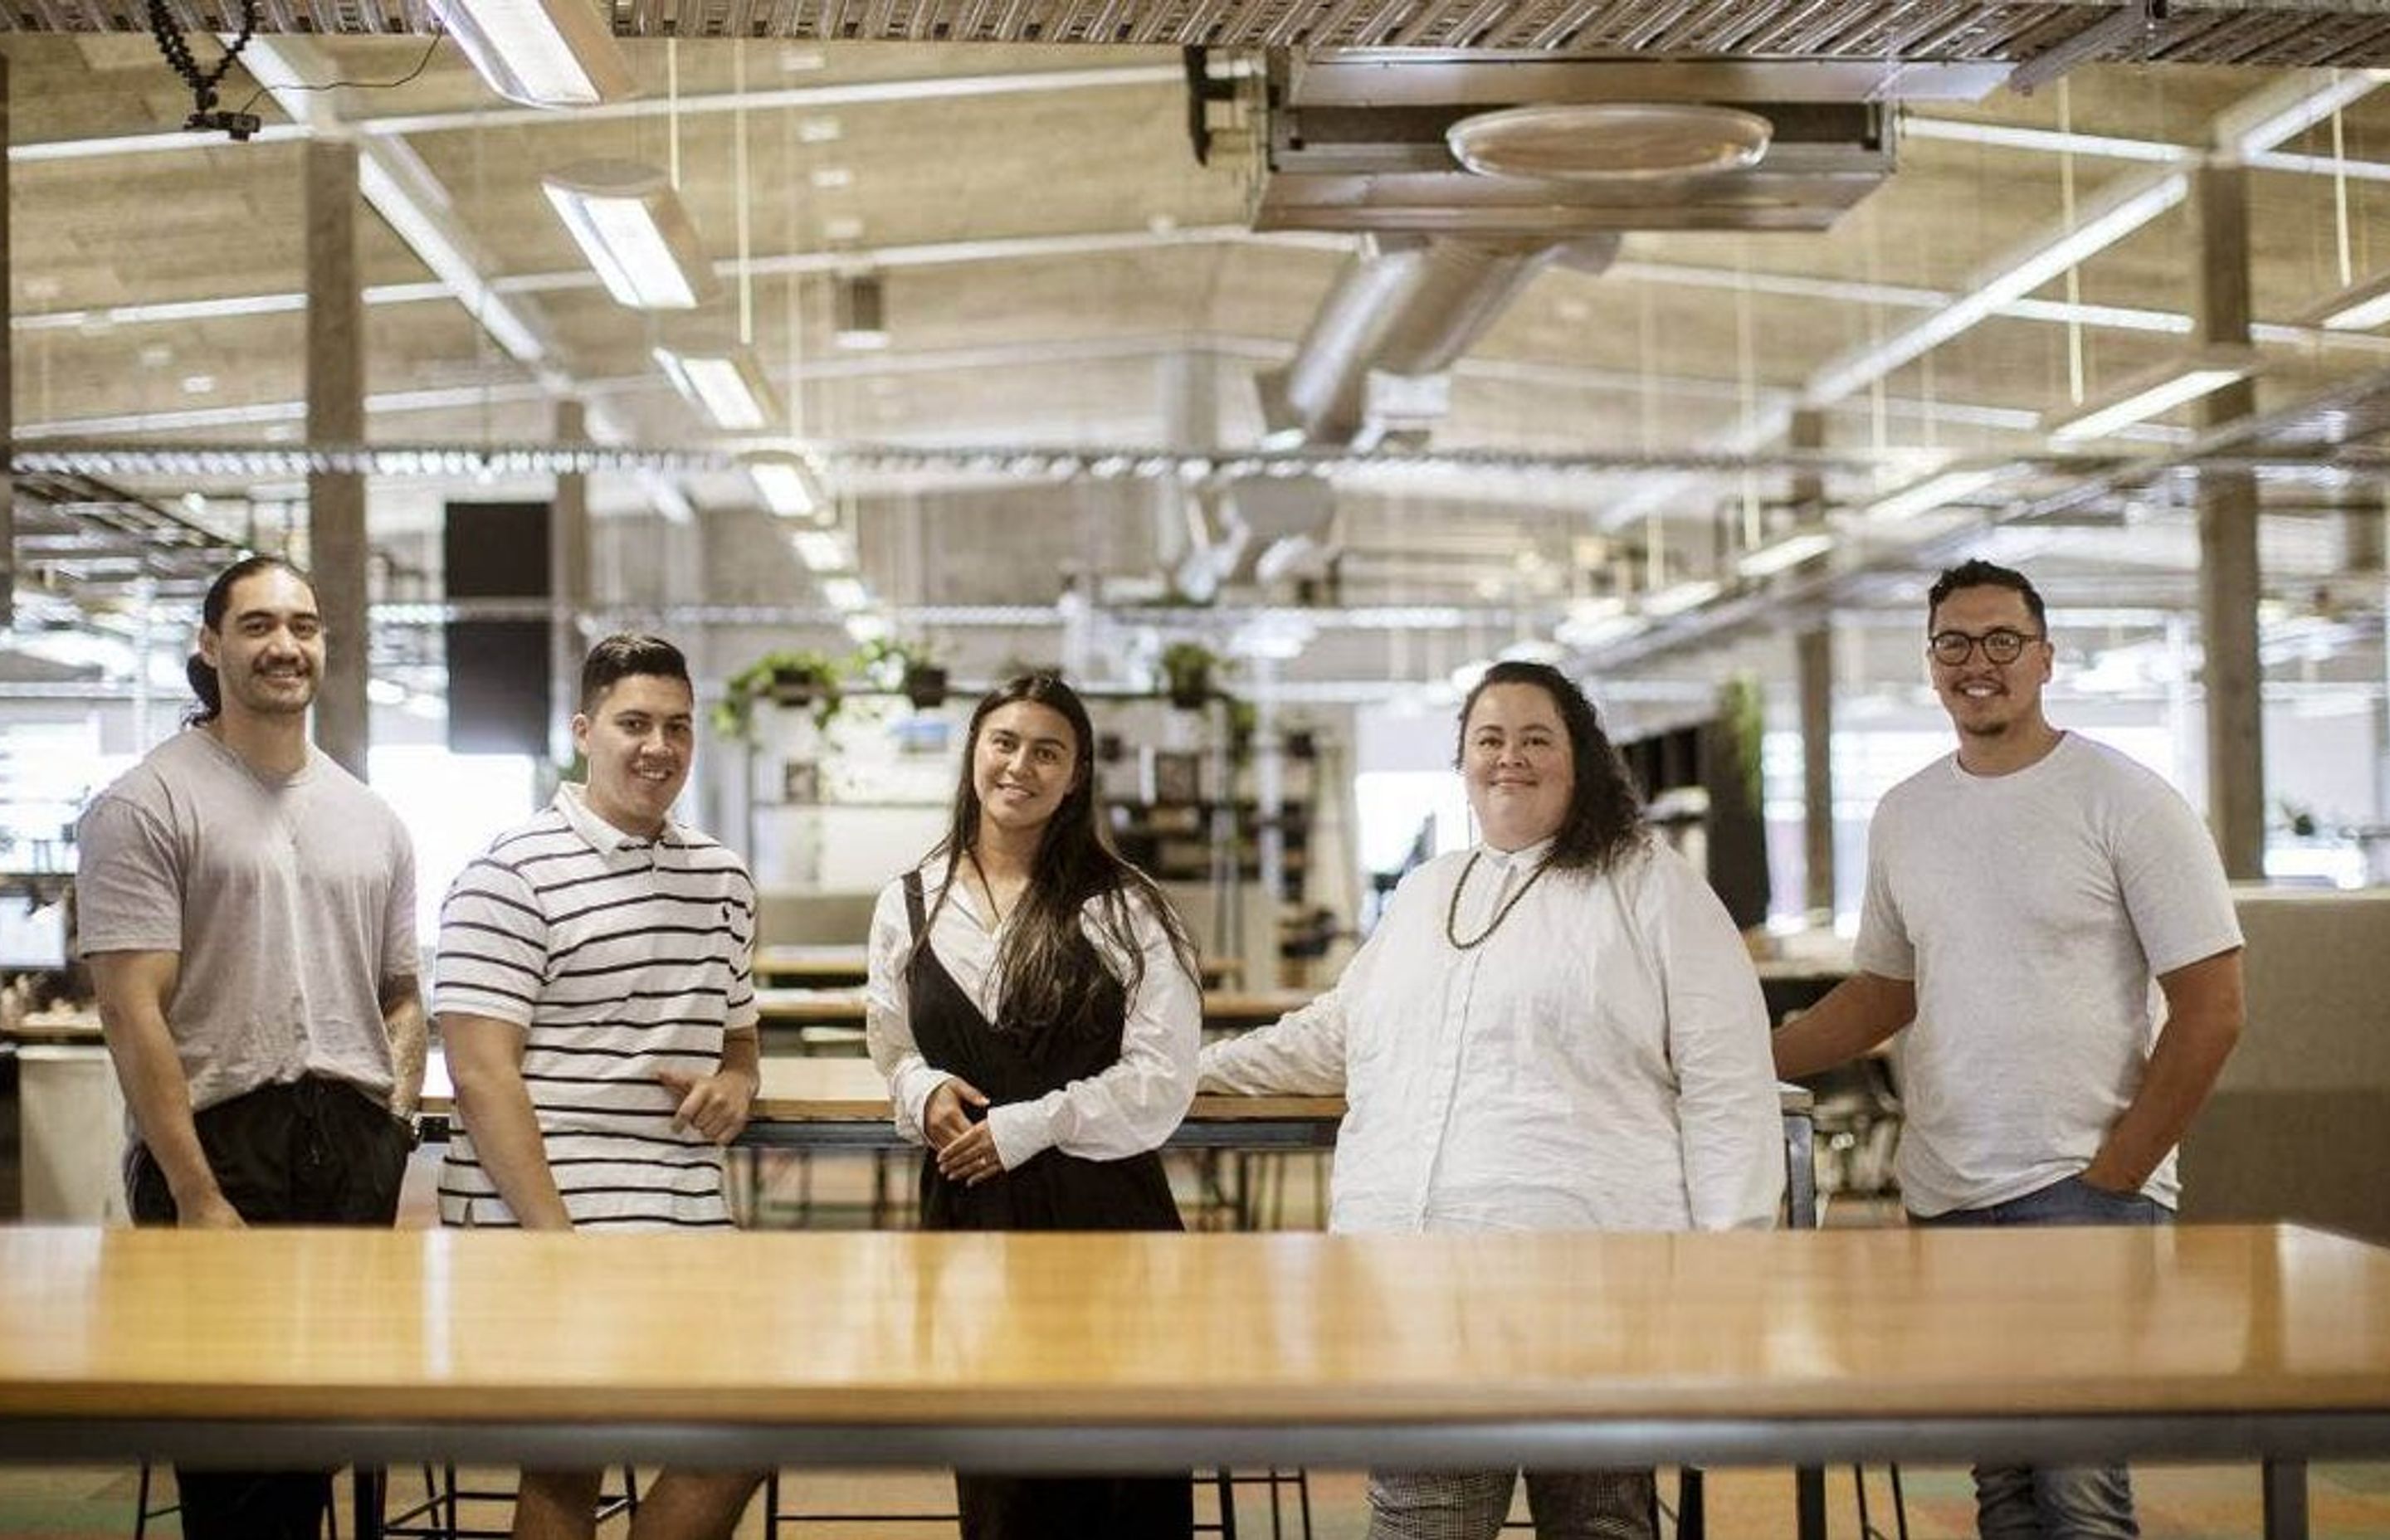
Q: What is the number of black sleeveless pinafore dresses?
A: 1